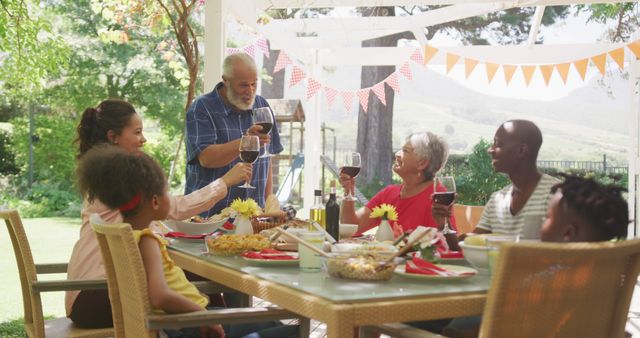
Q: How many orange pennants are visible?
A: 12